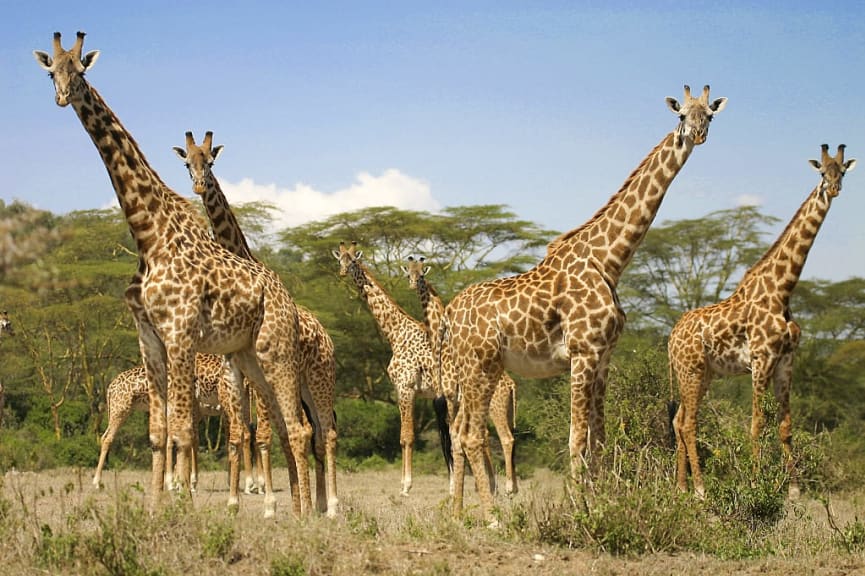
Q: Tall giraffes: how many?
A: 4